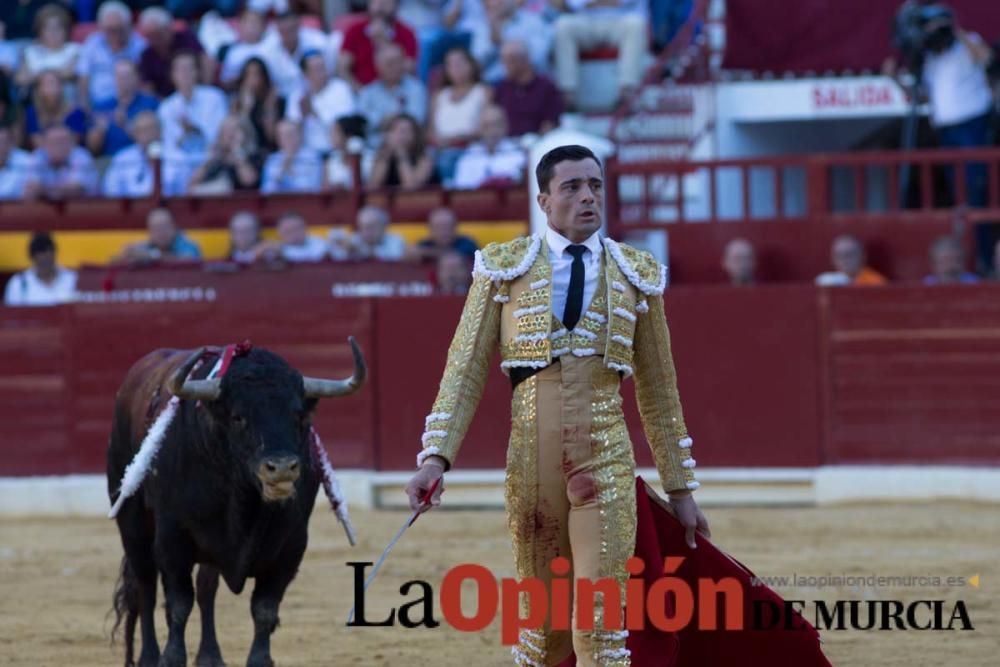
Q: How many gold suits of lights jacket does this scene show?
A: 1